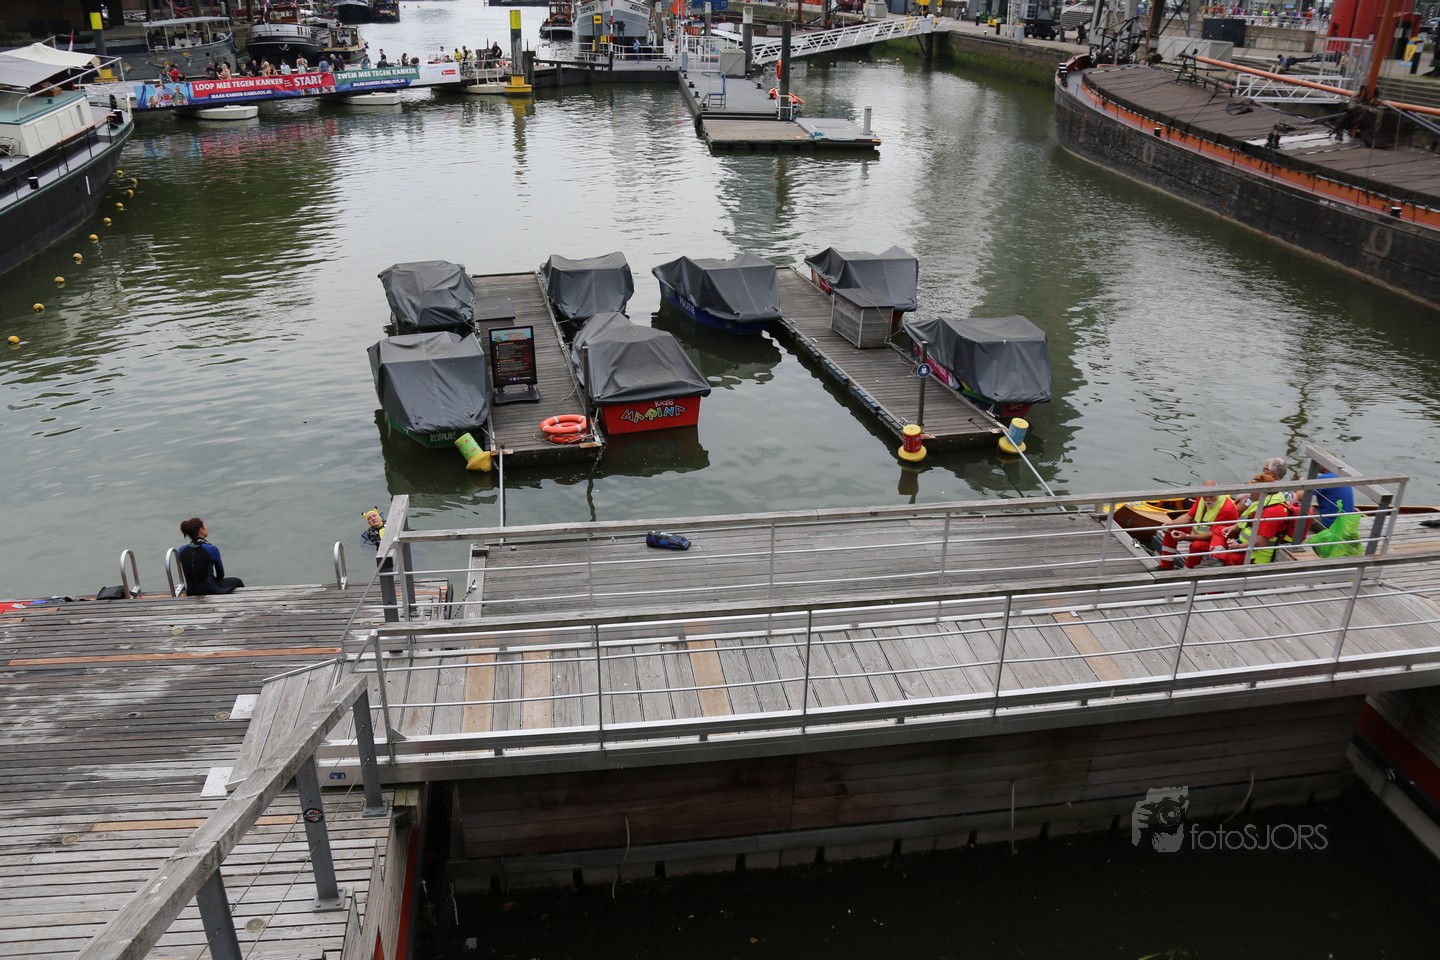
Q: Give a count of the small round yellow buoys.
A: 10